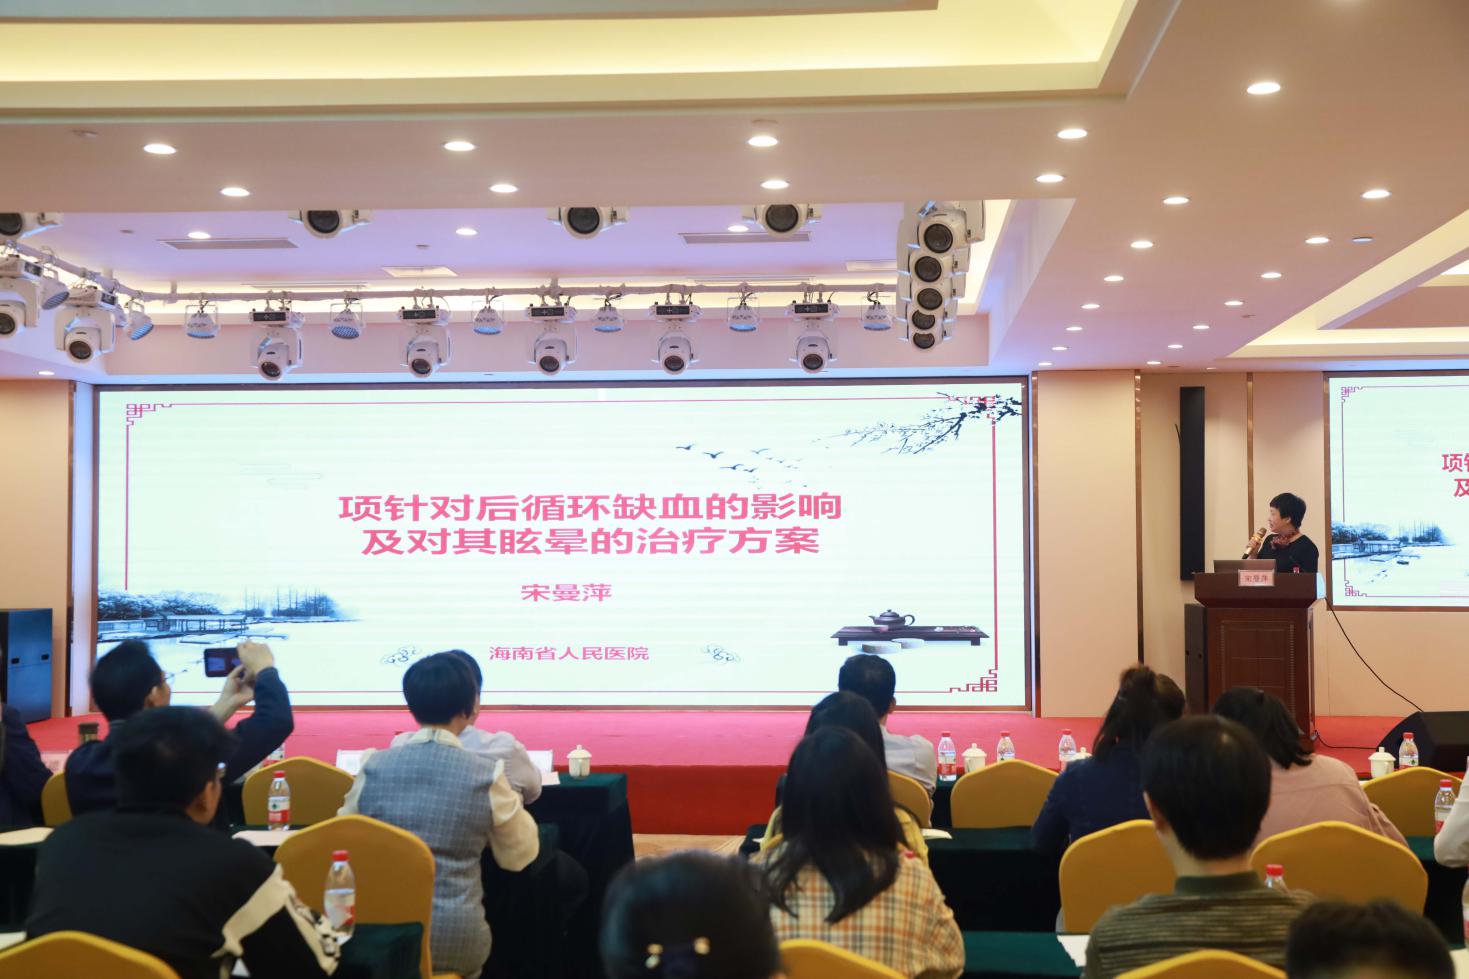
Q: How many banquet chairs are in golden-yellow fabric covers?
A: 11